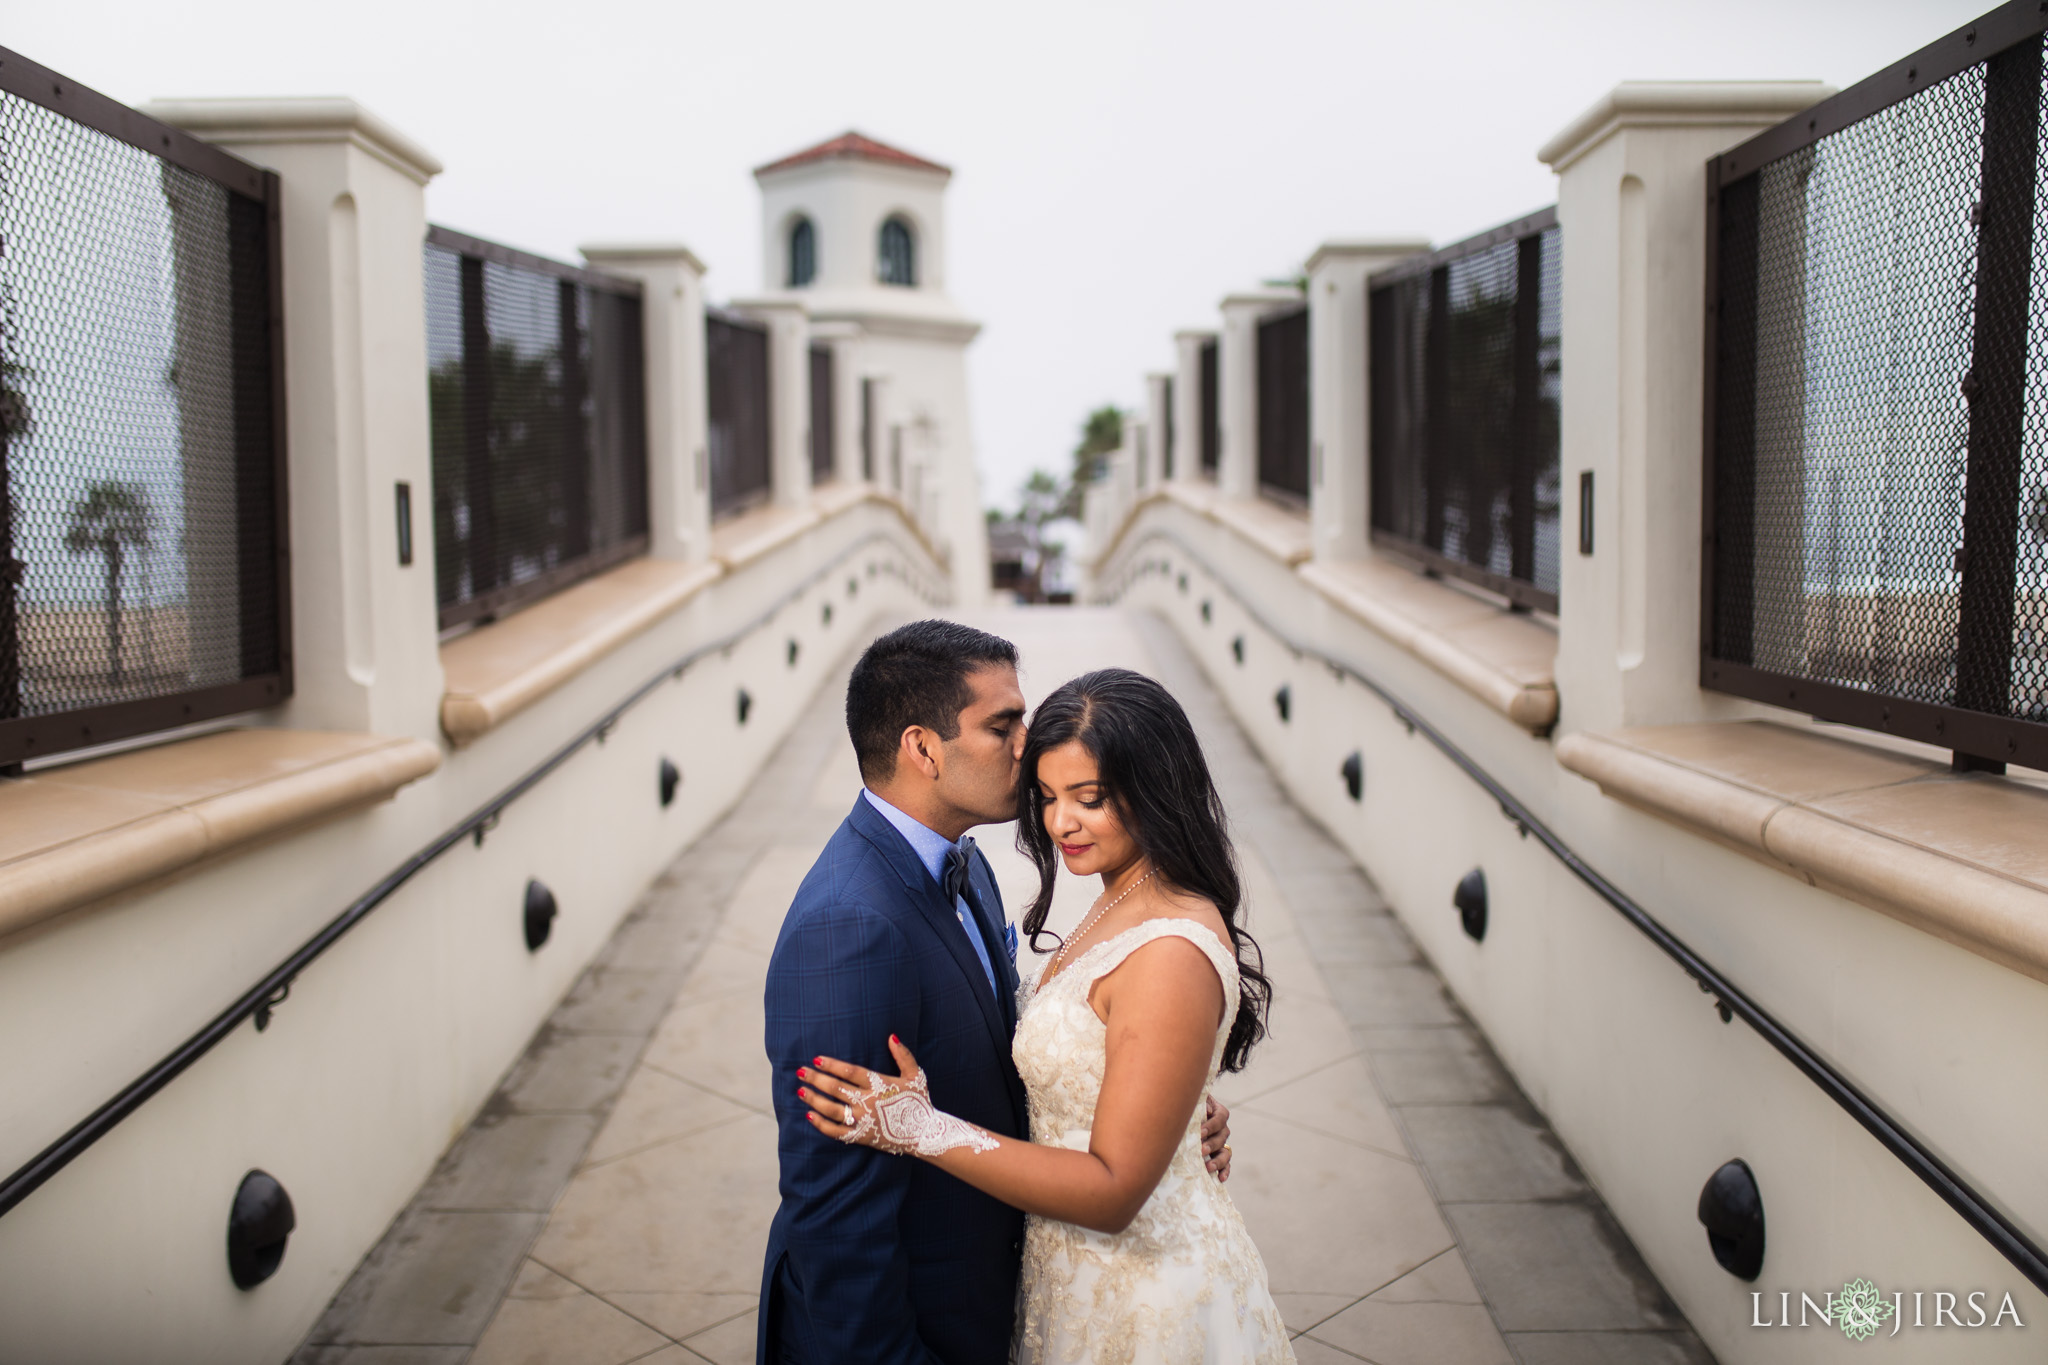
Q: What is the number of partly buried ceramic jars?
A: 0